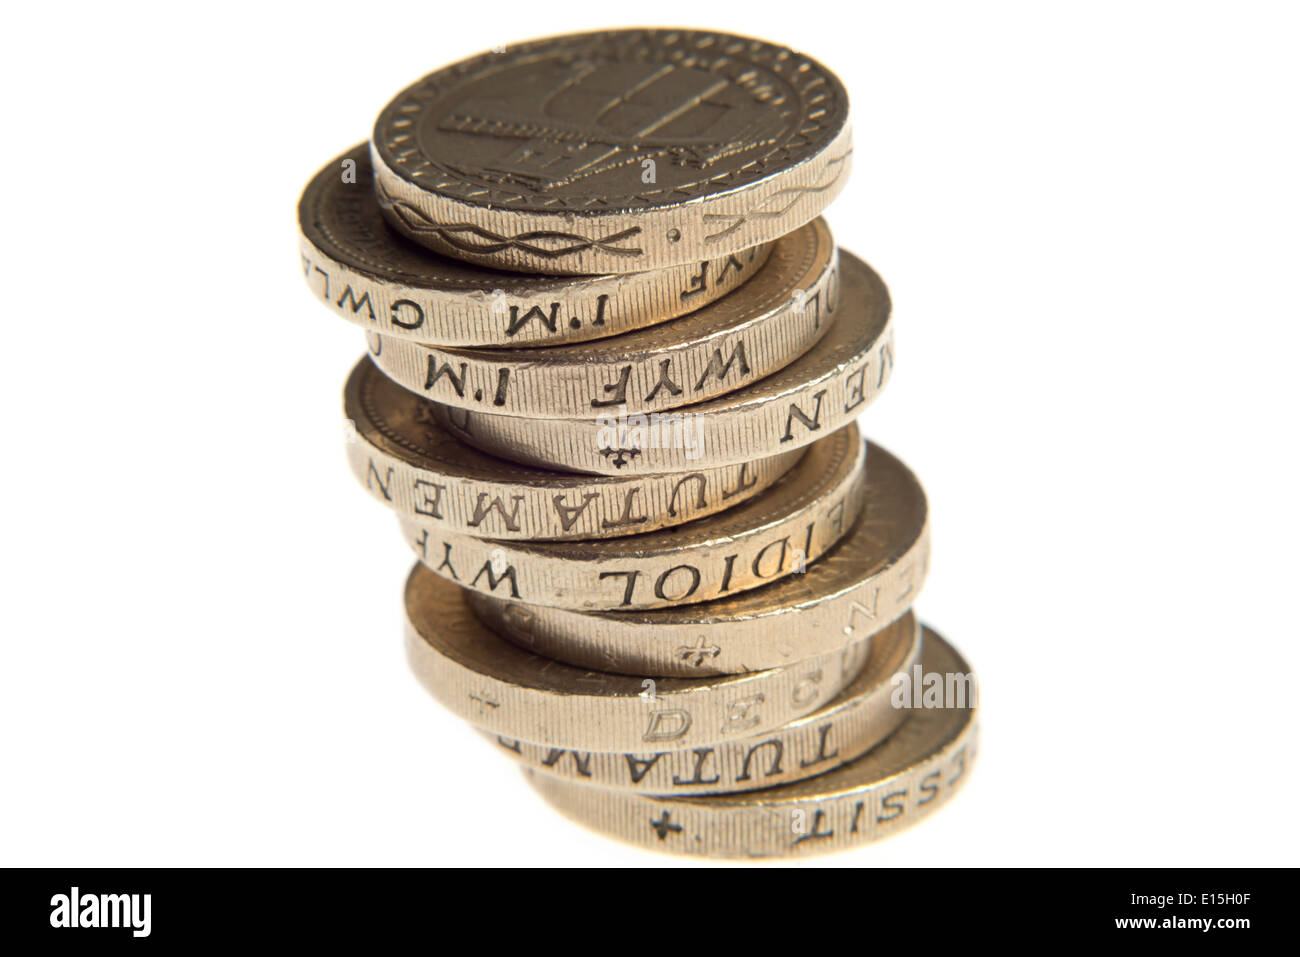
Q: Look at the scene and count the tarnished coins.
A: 10